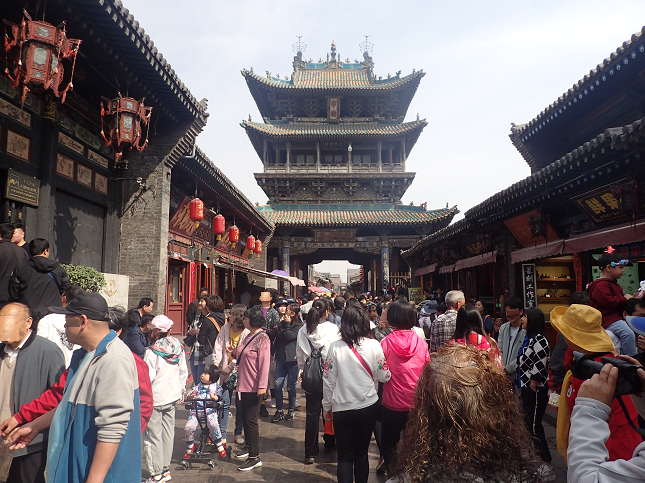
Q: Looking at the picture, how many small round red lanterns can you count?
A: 5